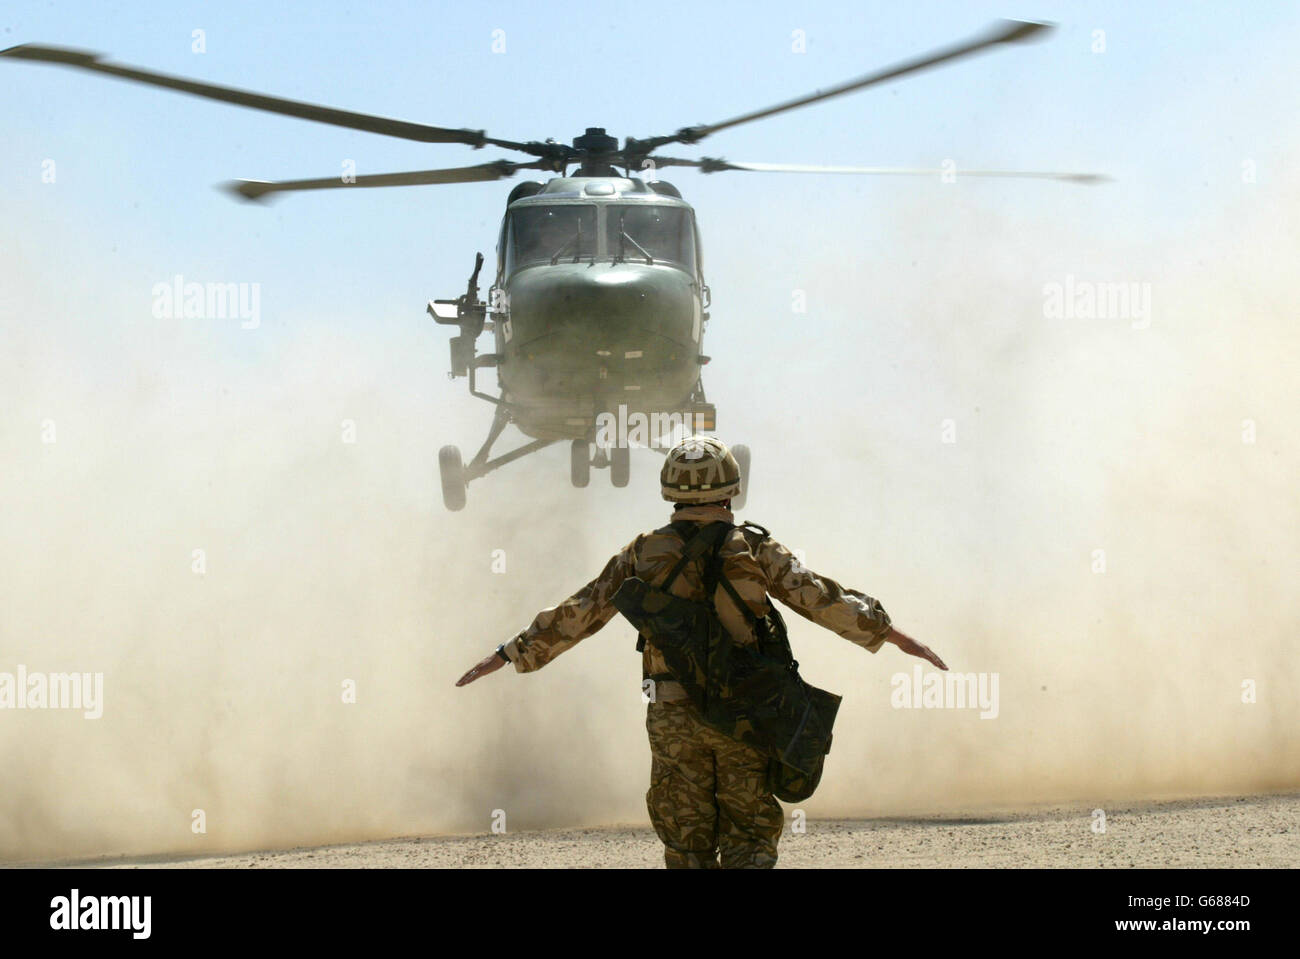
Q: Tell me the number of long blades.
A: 4